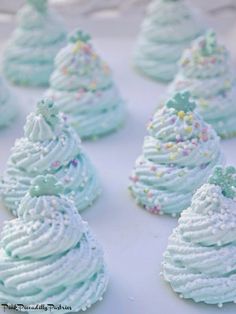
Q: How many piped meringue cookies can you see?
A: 9